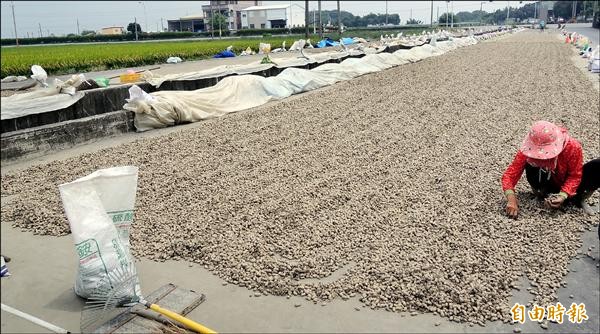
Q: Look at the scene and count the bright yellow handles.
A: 1